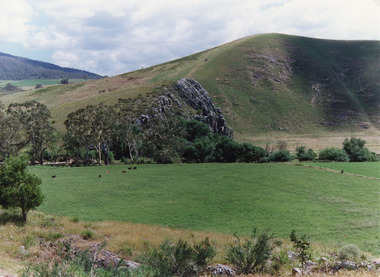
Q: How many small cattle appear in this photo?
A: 6